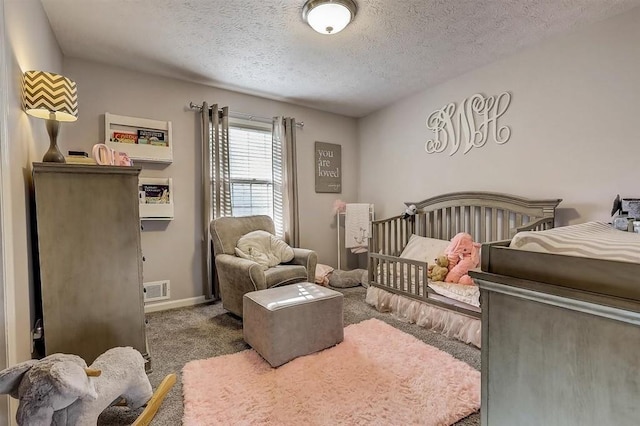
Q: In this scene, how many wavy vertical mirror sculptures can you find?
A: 0